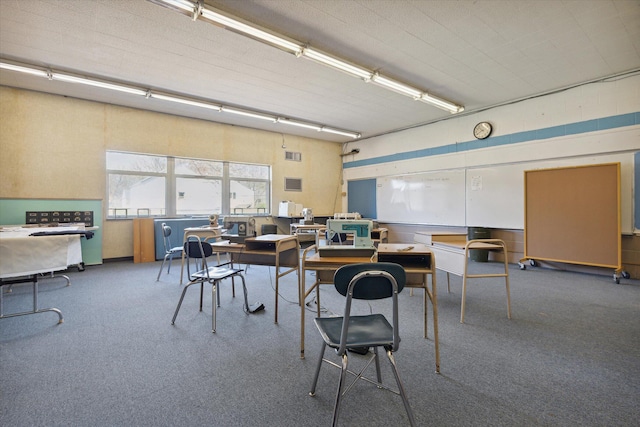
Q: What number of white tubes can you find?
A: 11